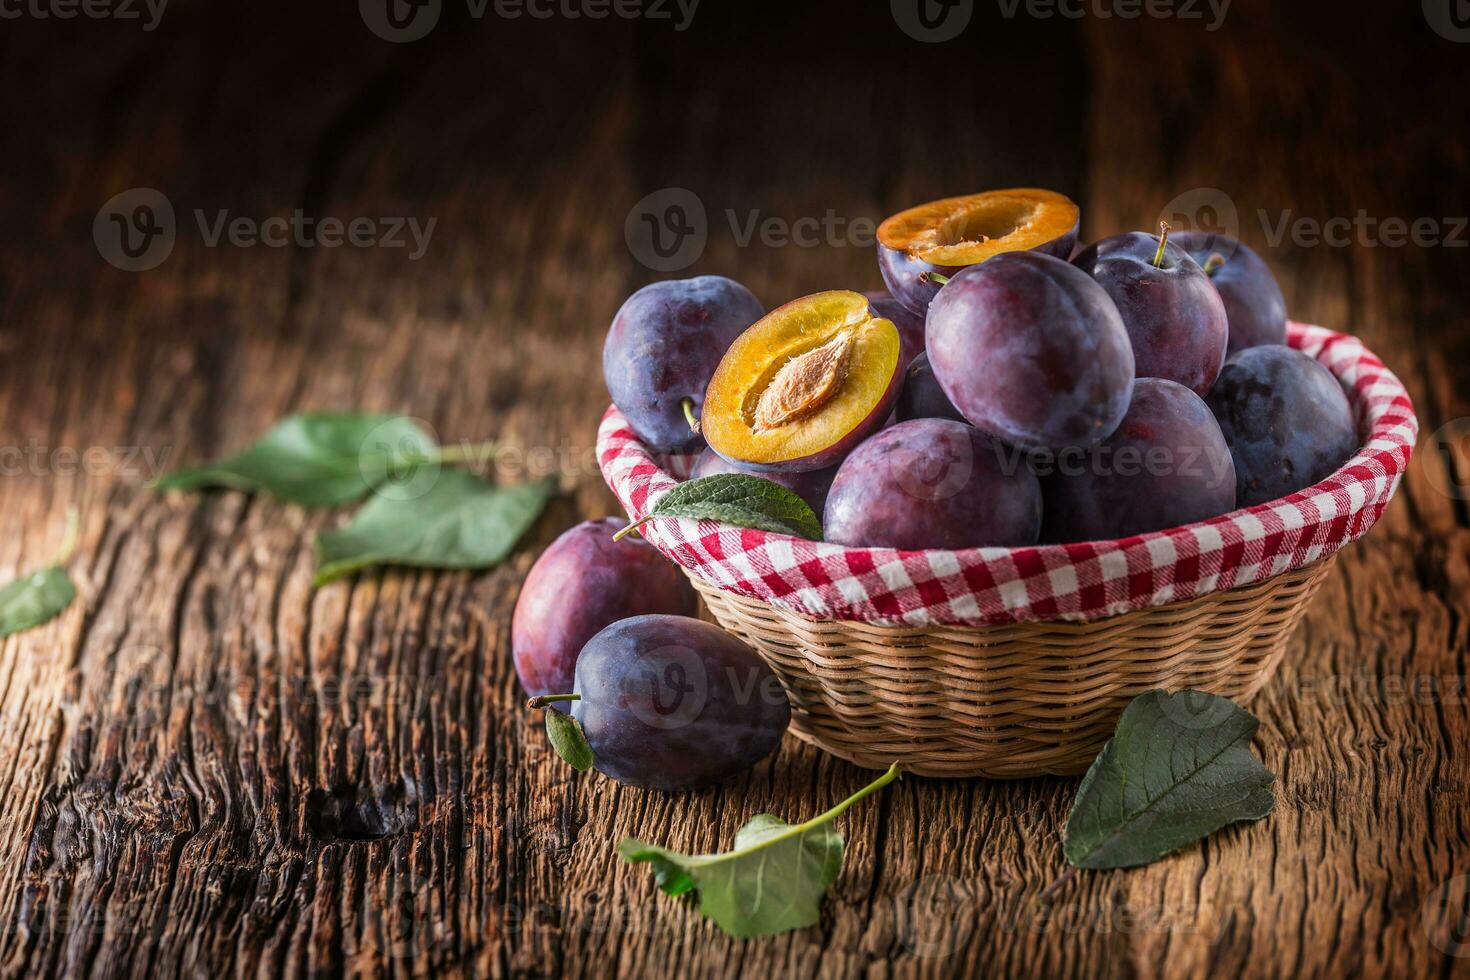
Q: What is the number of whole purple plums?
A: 12